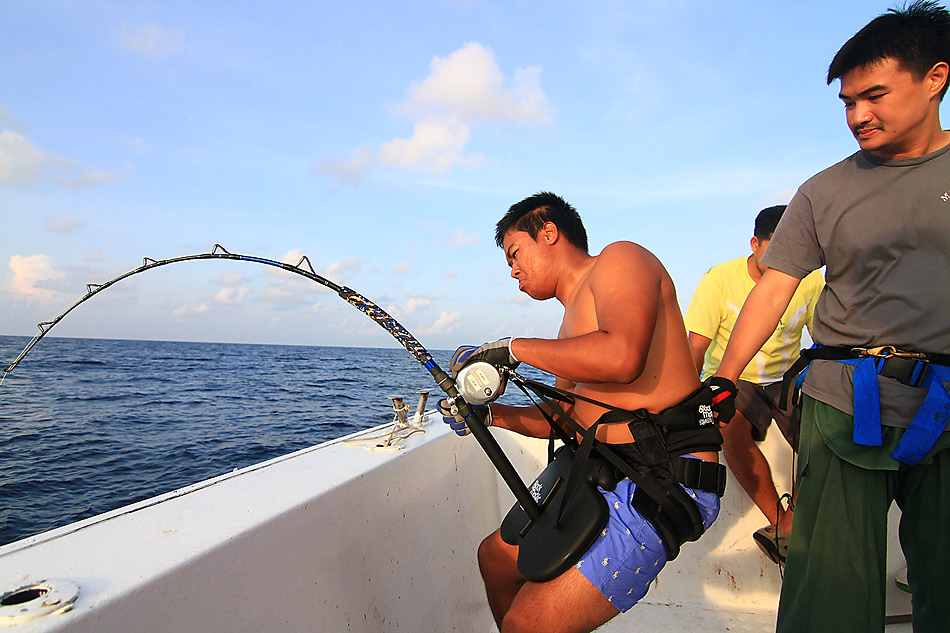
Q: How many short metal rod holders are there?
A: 2